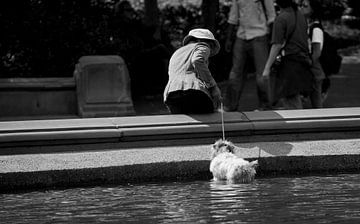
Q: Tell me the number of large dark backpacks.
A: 1